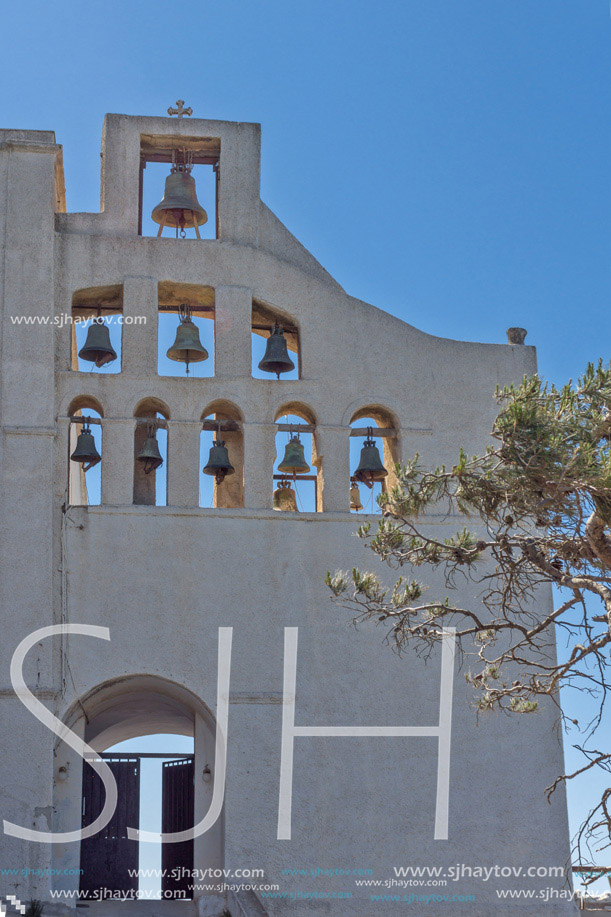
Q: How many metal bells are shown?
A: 11